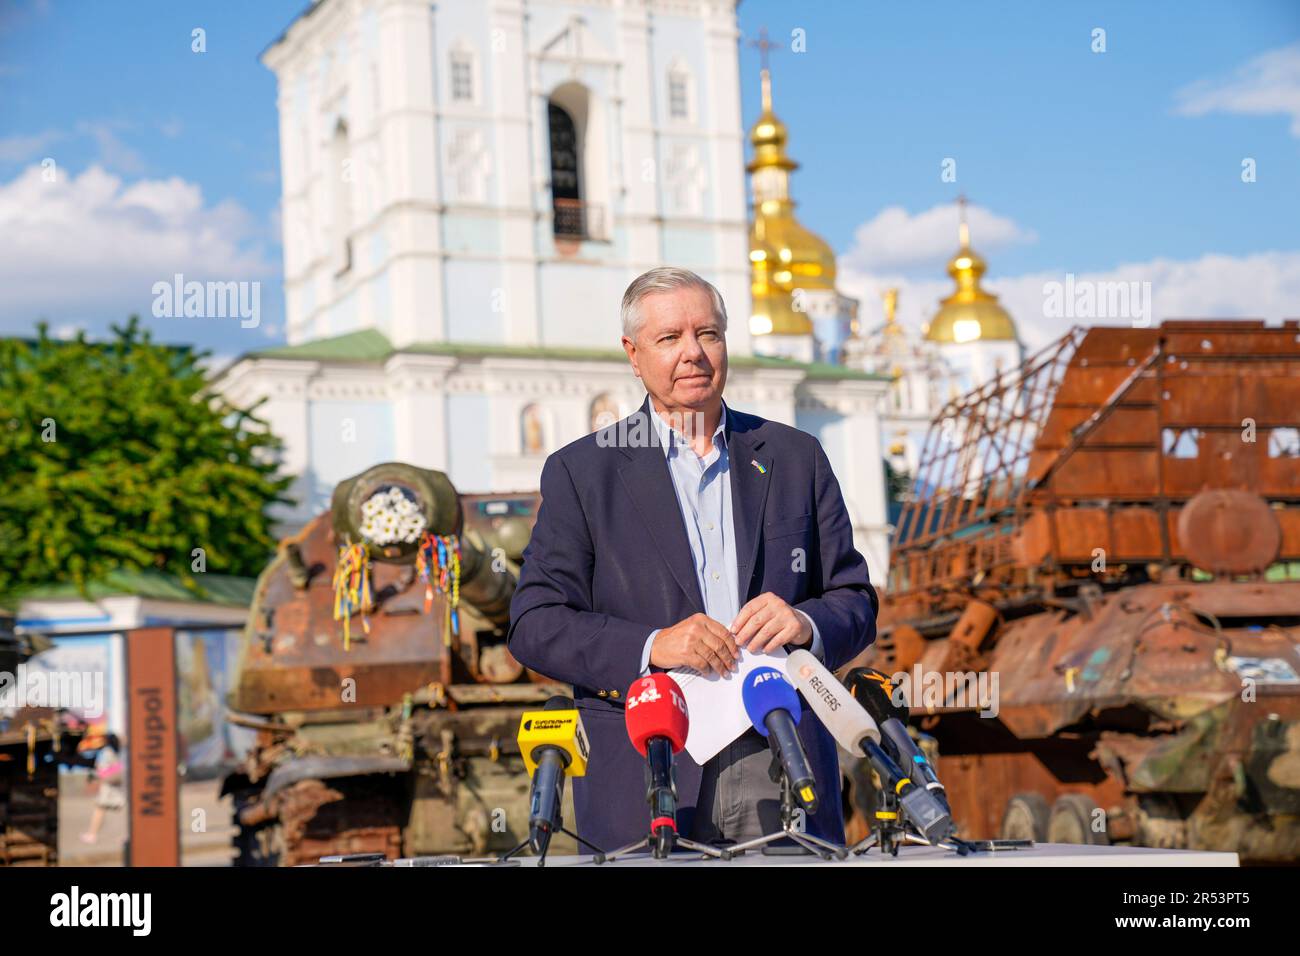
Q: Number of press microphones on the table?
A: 5